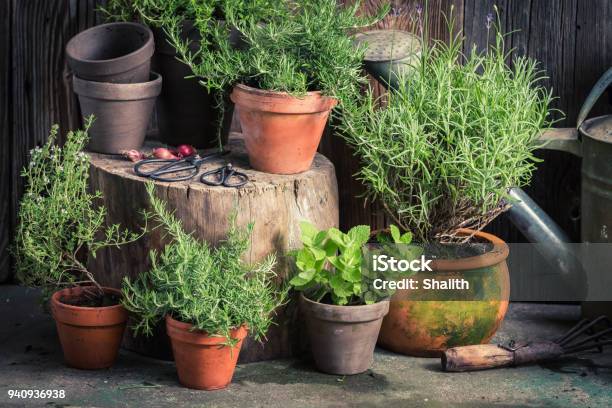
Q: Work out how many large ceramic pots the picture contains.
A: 1